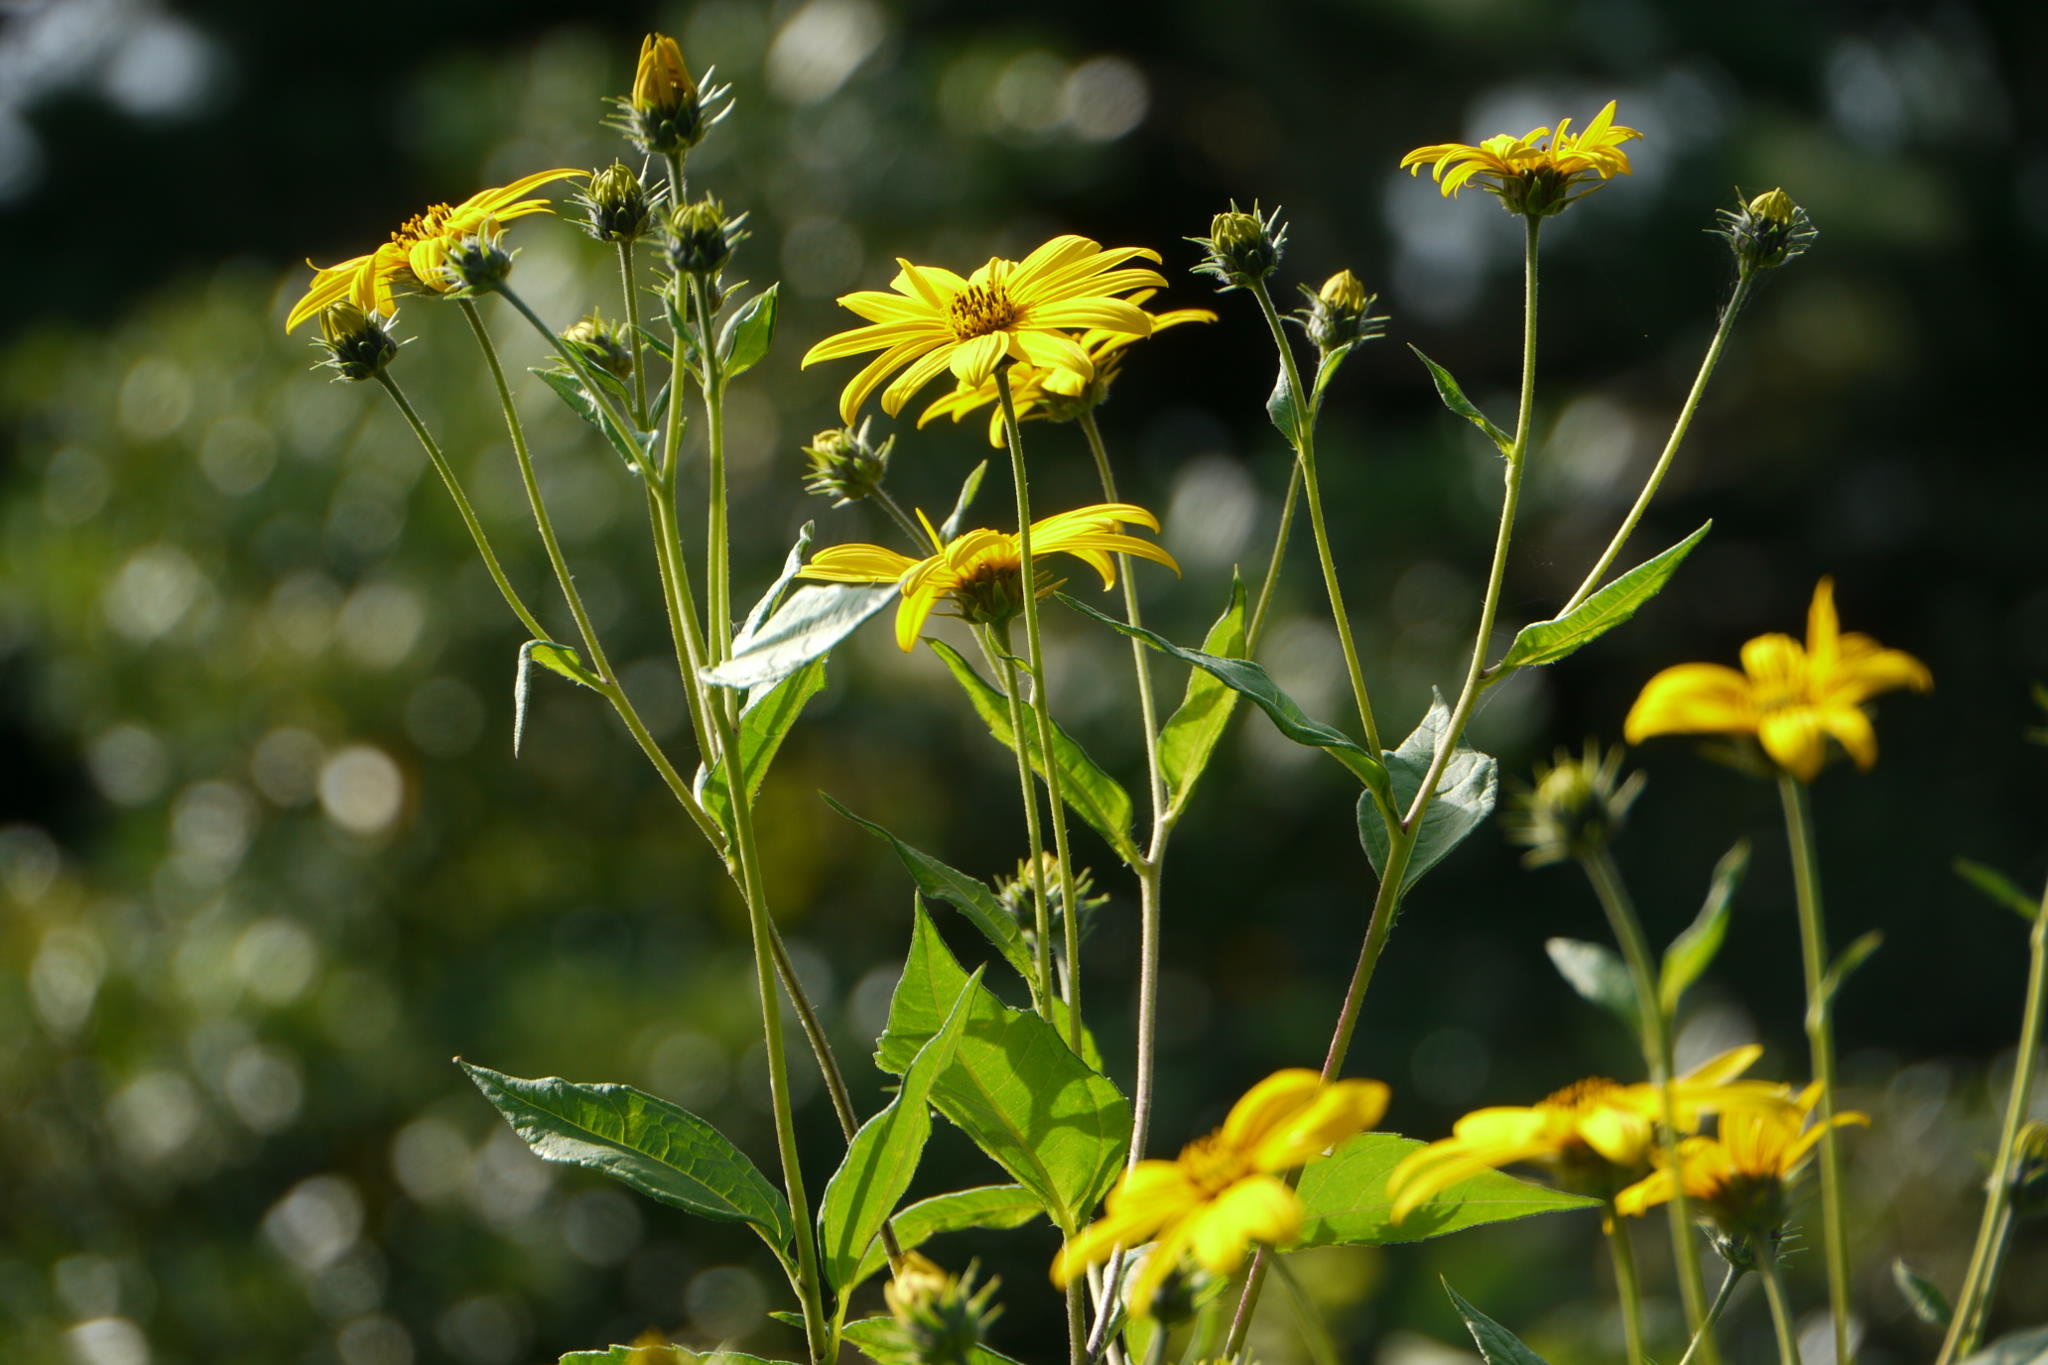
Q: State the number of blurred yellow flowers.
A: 4